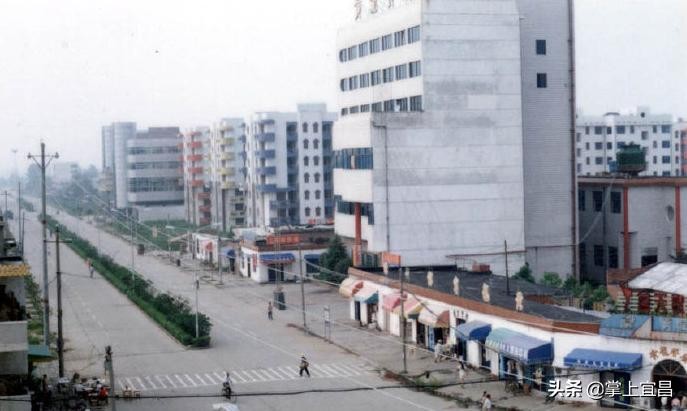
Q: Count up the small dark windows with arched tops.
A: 12